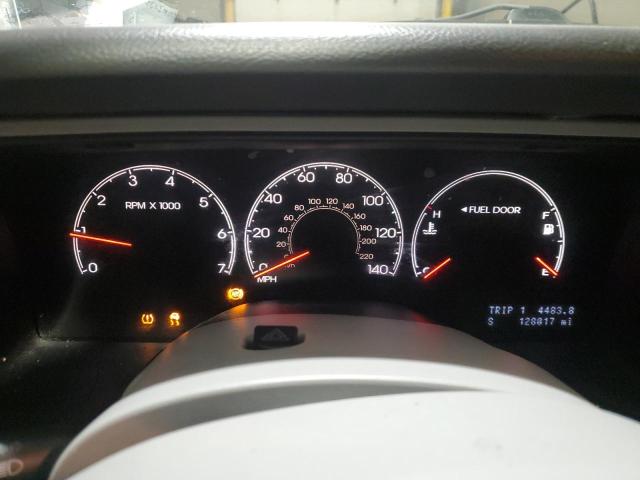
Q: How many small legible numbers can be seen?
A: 11